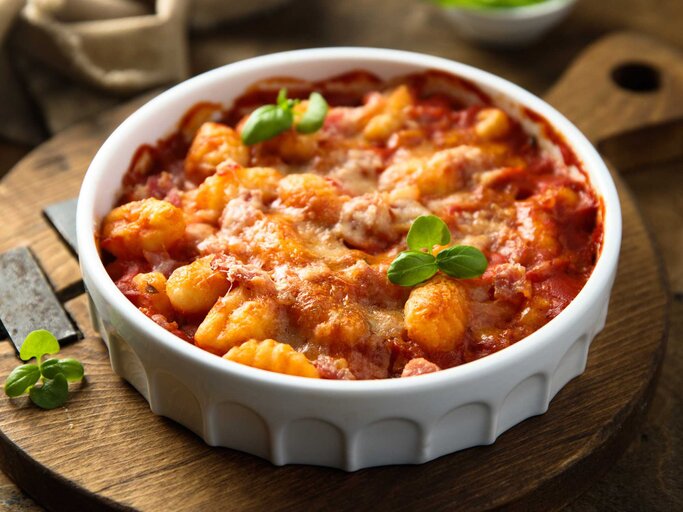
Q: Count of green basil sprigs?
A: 3